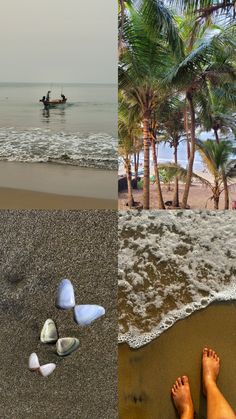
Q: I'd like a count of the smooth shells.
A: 6